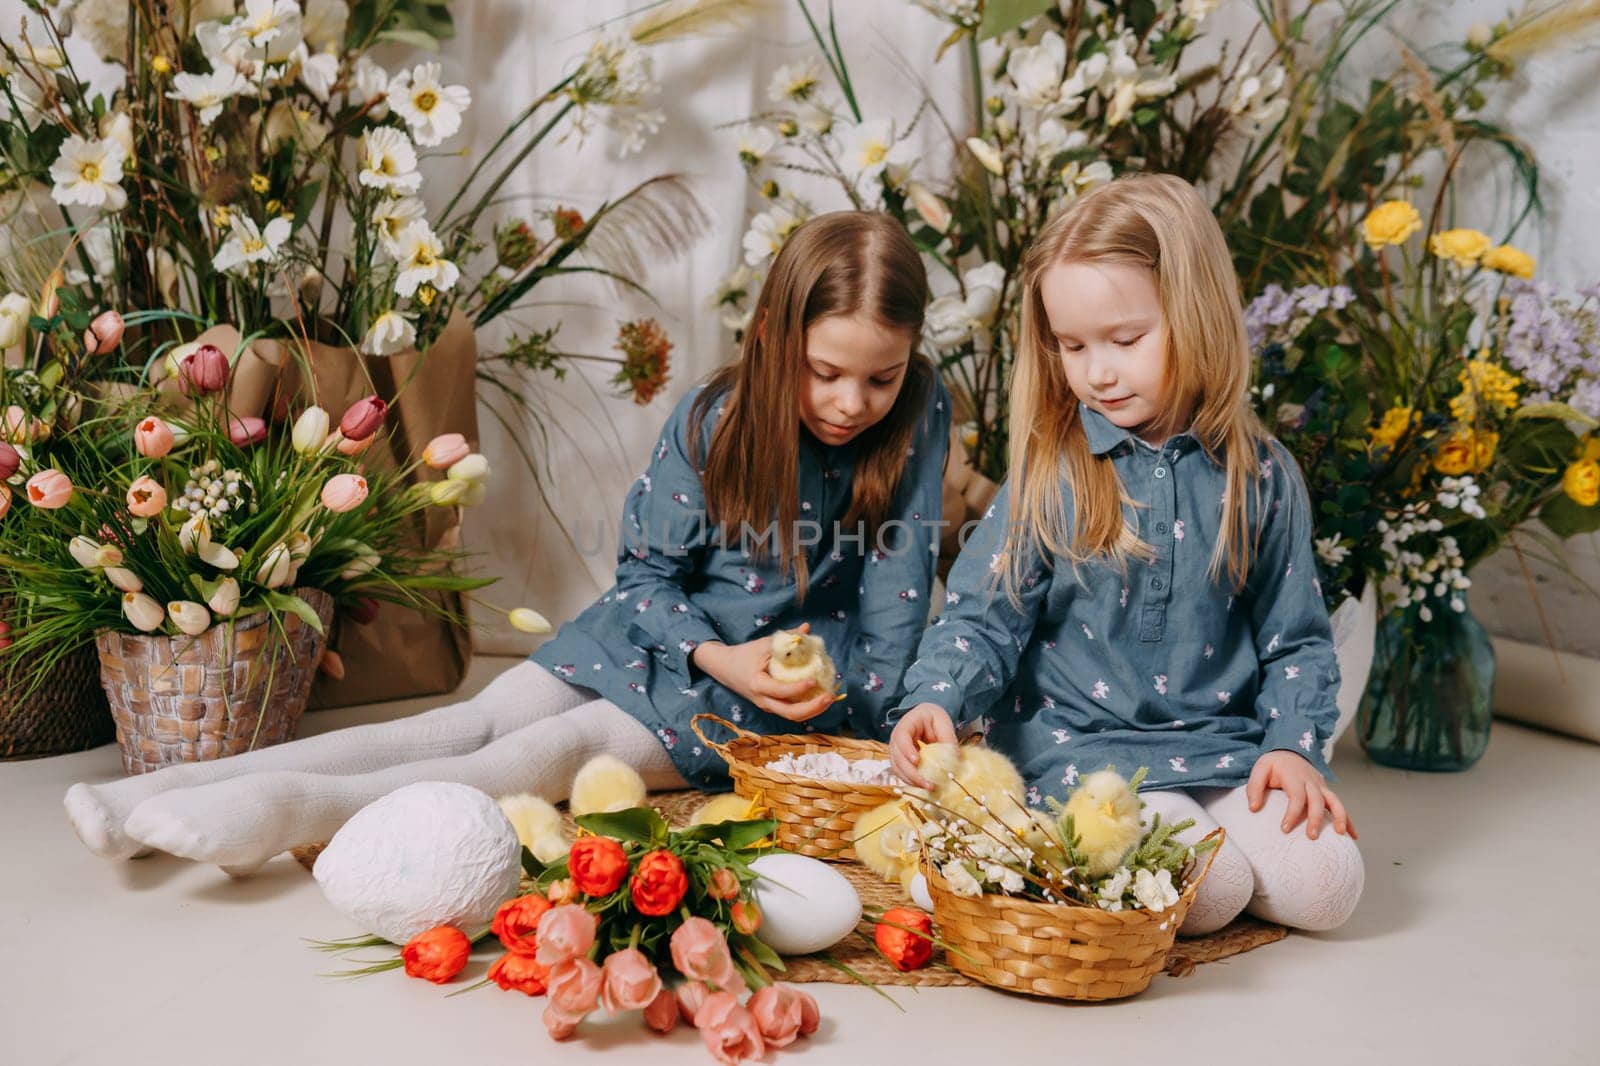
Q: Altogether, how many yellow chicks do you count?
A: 8